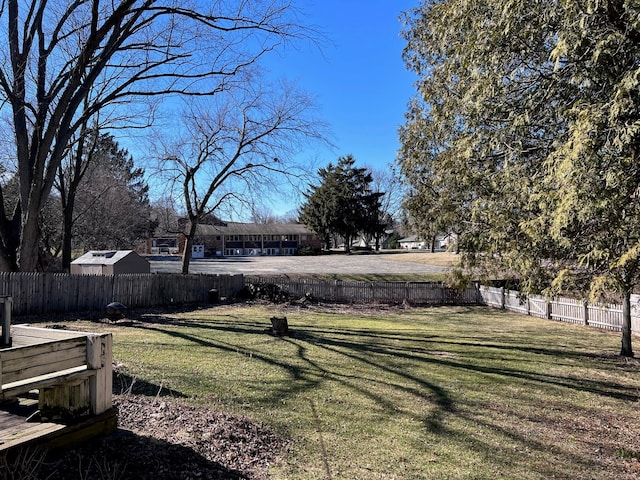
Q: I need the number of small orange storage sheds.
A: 0